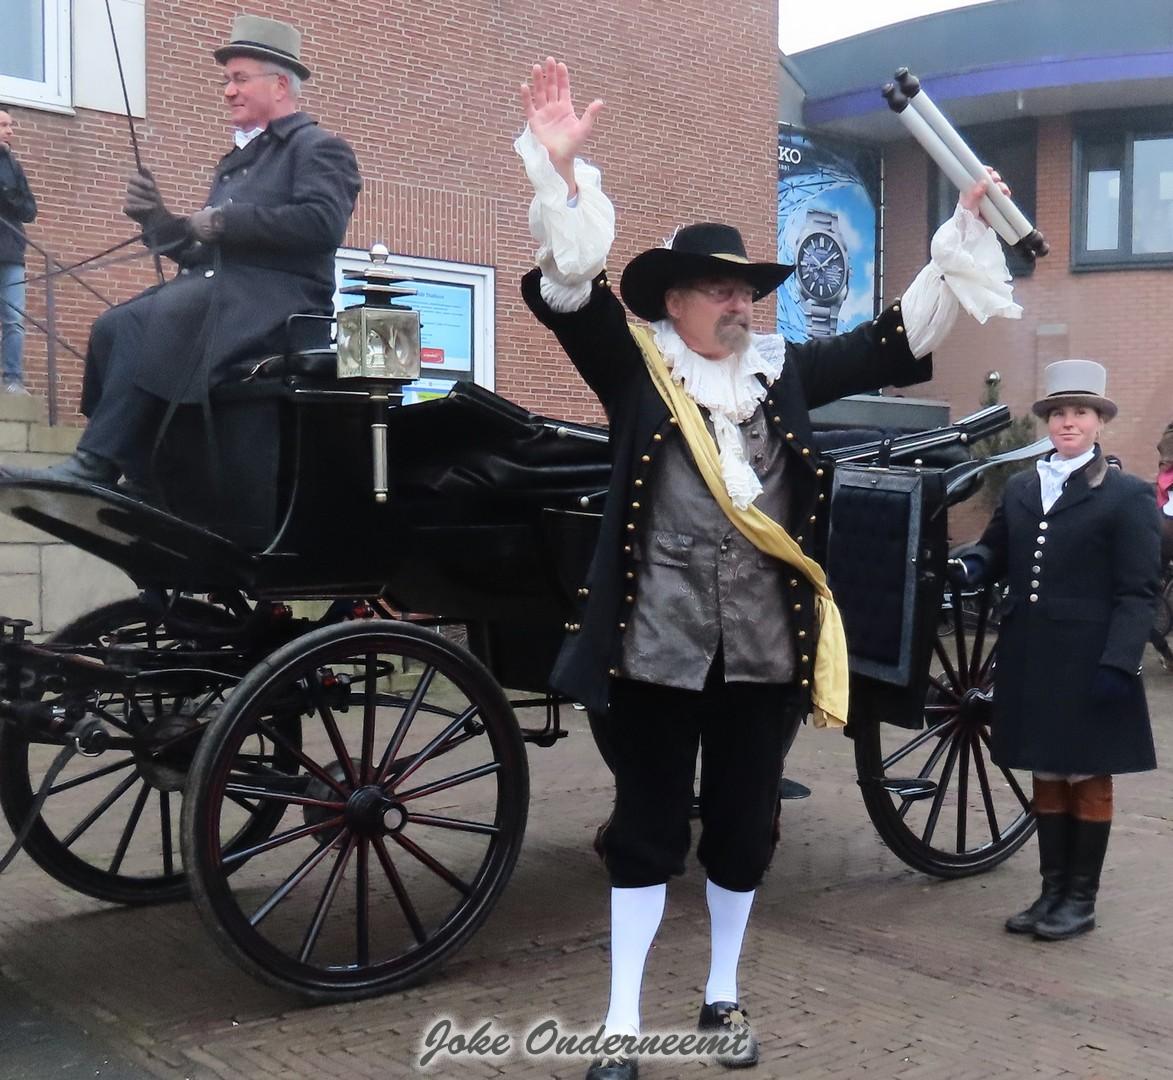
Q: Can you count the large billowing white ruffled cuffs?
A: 2